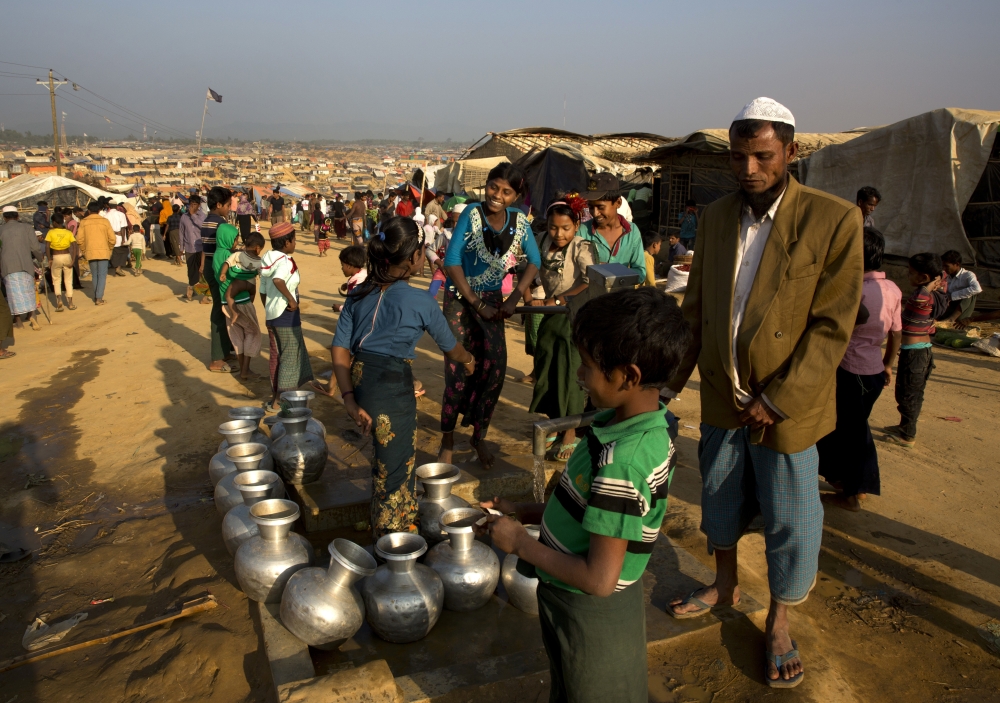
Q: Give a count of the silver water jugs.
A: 13